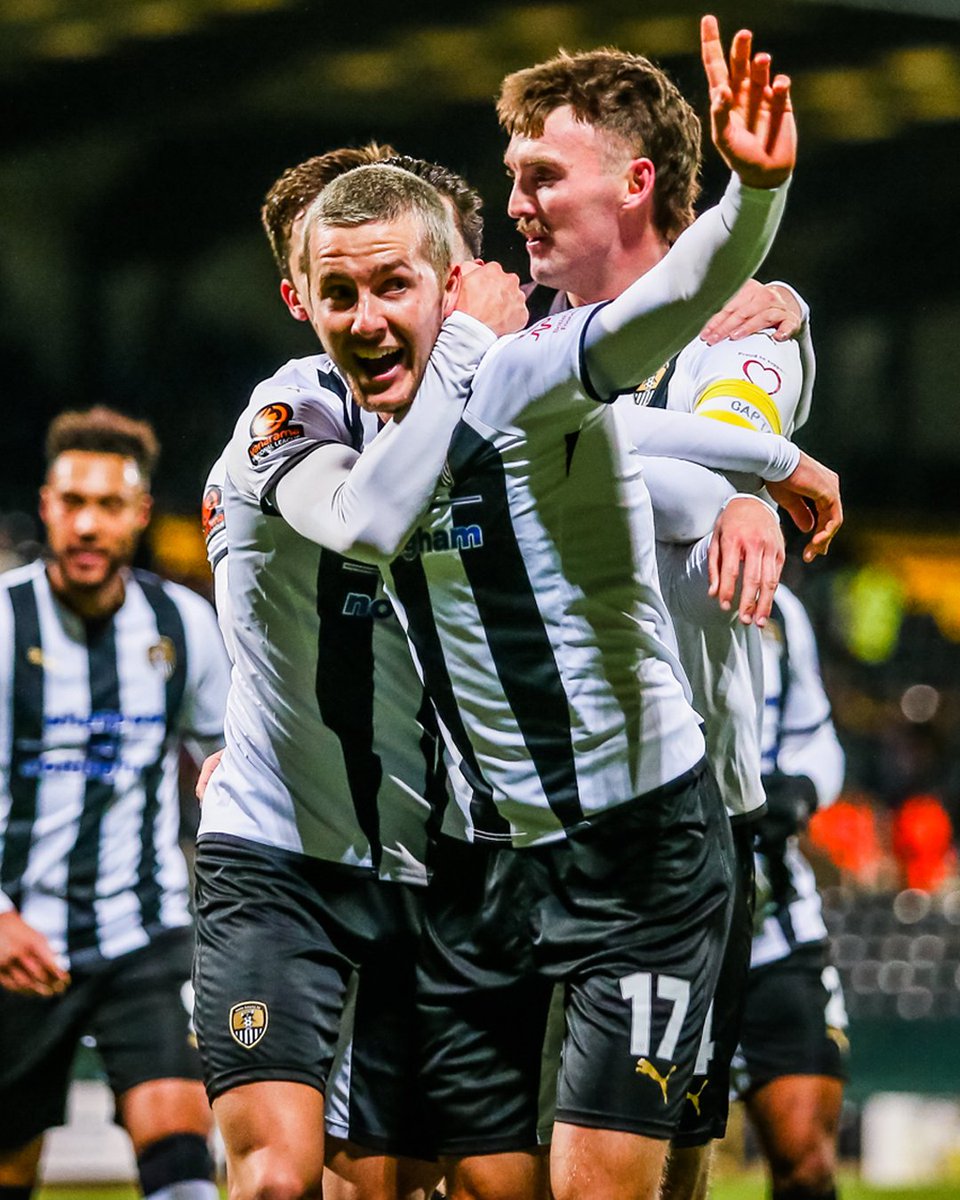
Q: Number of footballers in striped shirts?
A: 6